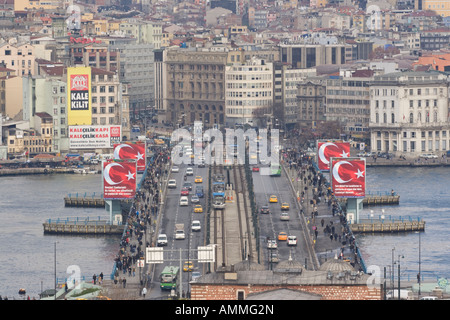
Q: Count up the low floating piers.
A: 4